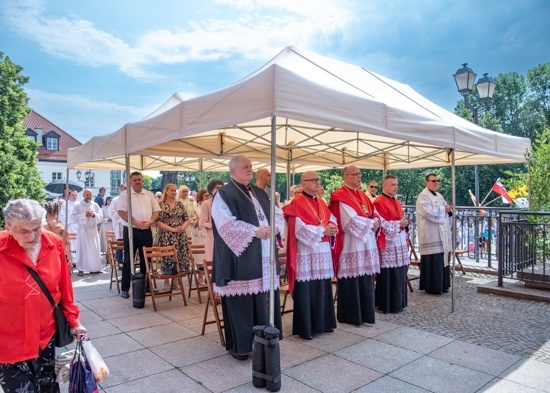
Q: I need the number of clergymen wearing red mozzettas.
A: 3